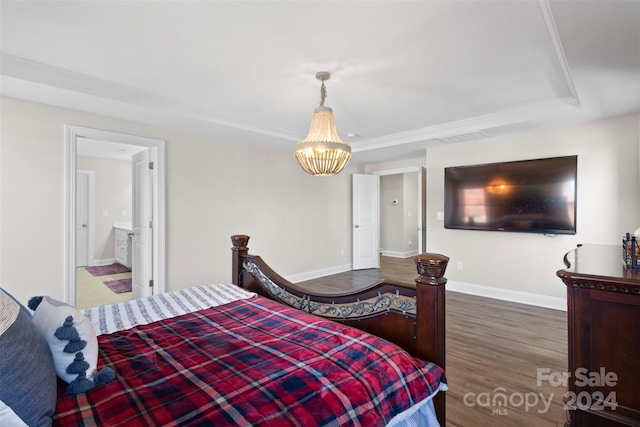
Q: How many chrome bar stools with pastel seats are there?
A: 0